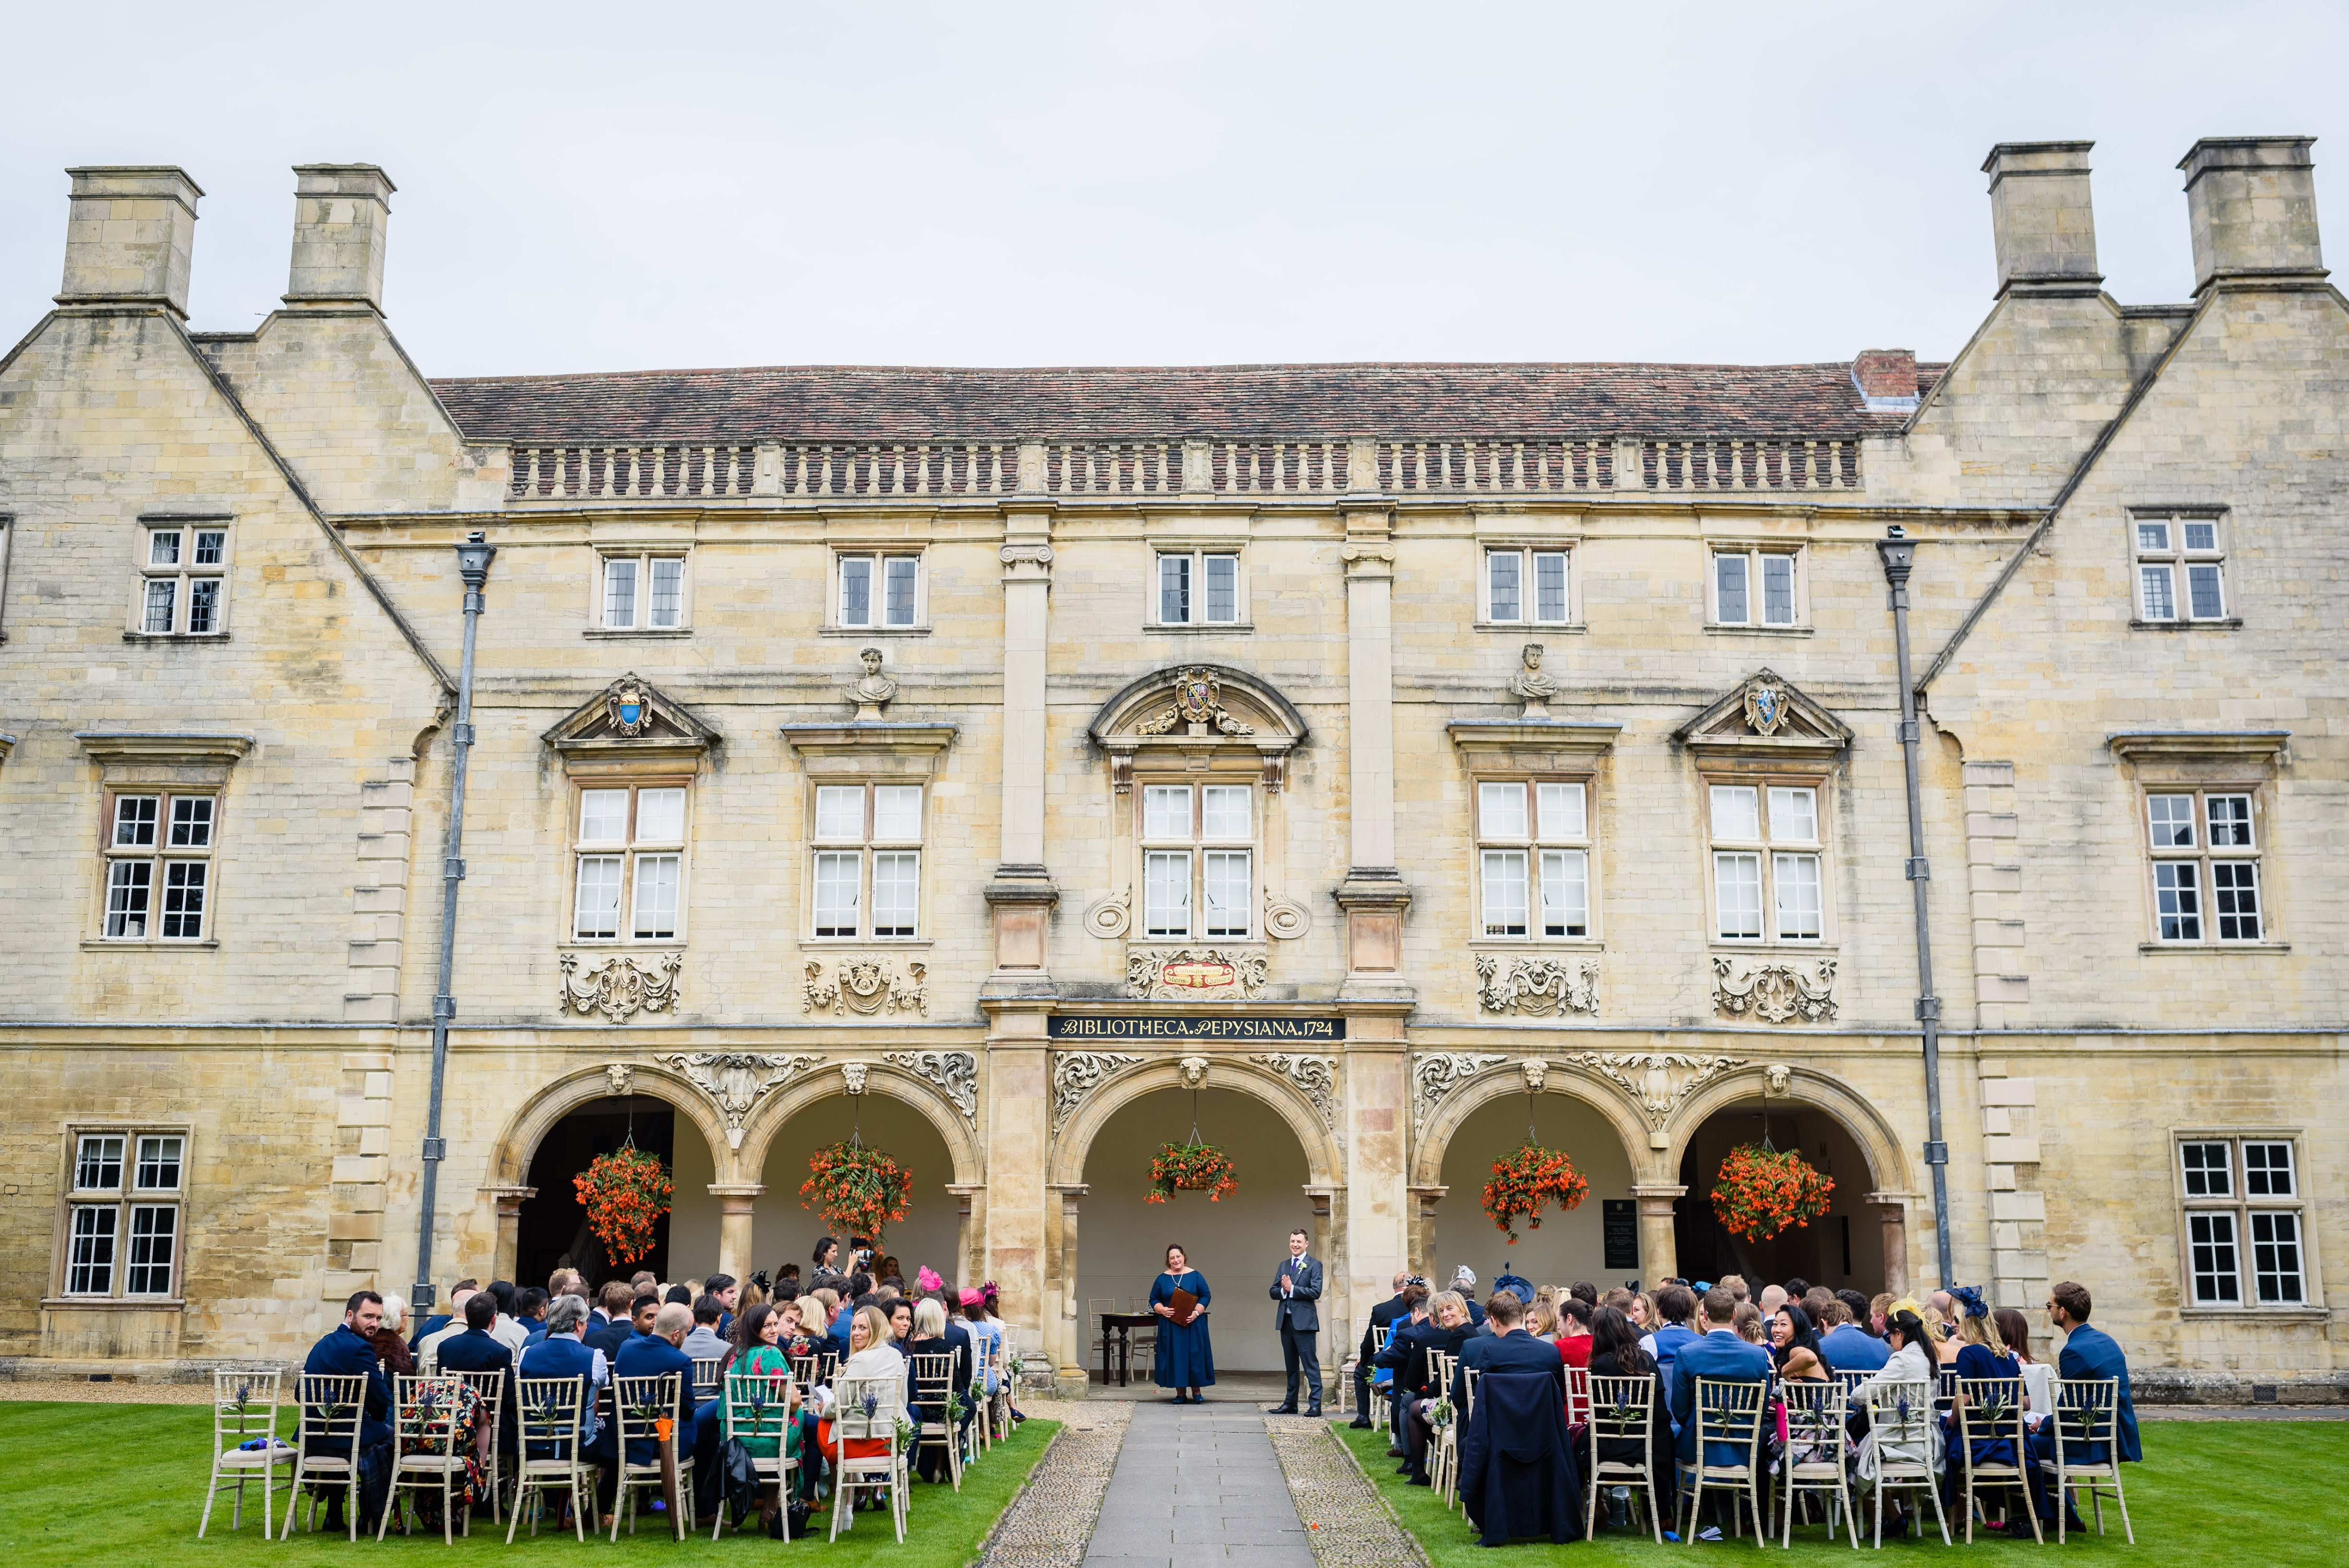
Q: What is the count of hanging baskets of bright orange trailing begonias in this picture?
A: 5